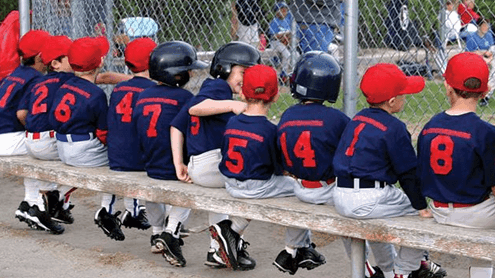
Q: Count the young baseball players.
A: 10